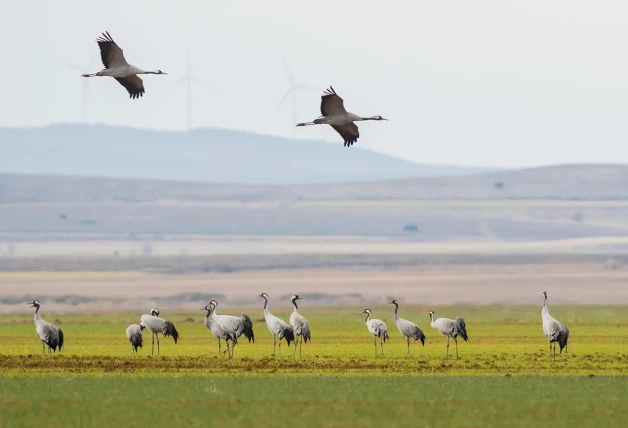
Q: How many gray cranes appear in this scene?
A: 13